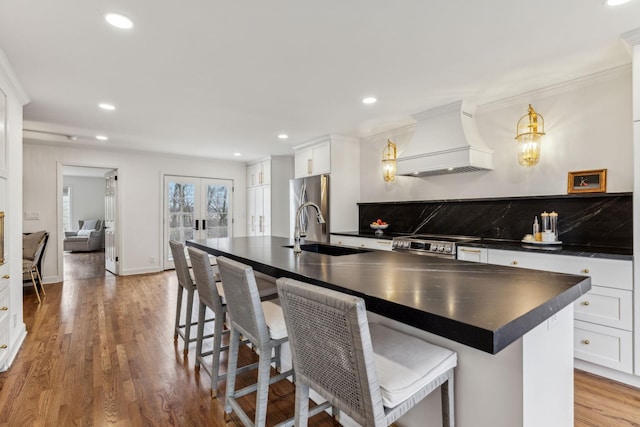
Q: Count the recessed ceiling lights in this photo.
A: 7